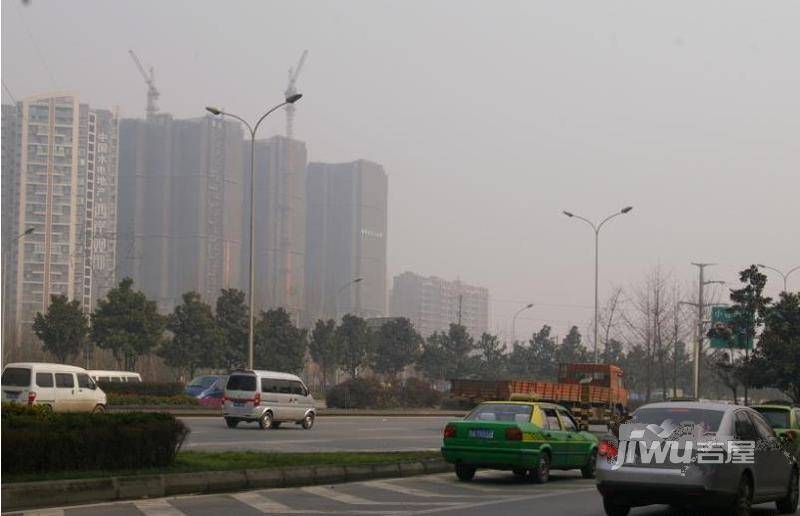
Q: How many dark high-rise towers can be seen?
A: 3